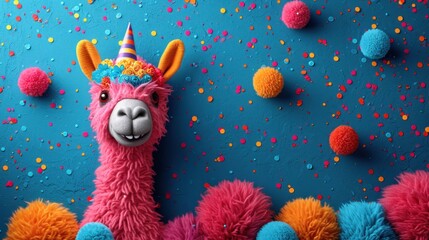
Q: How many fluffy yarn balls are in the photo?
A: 13